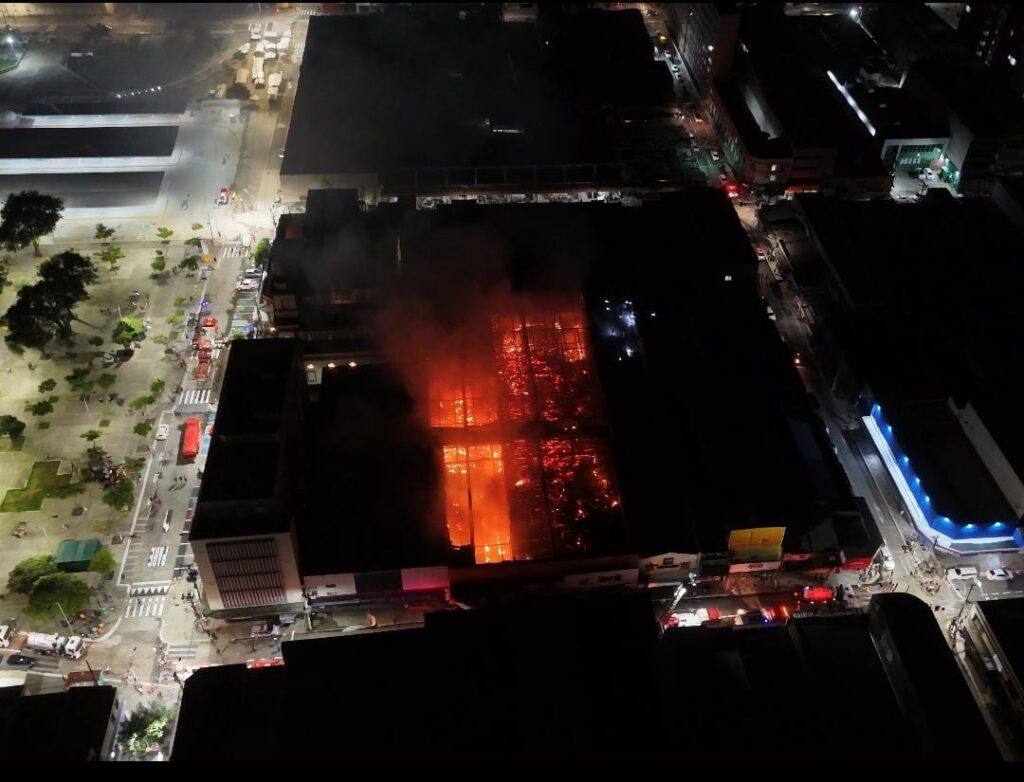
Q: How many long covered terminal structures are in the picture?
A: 2